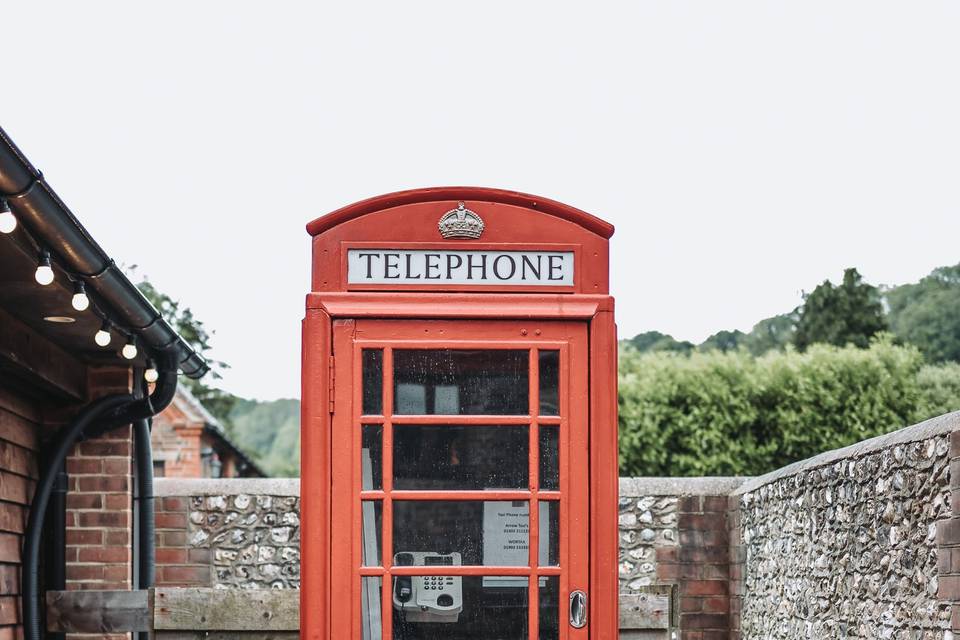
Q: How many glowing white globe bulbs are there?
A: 6